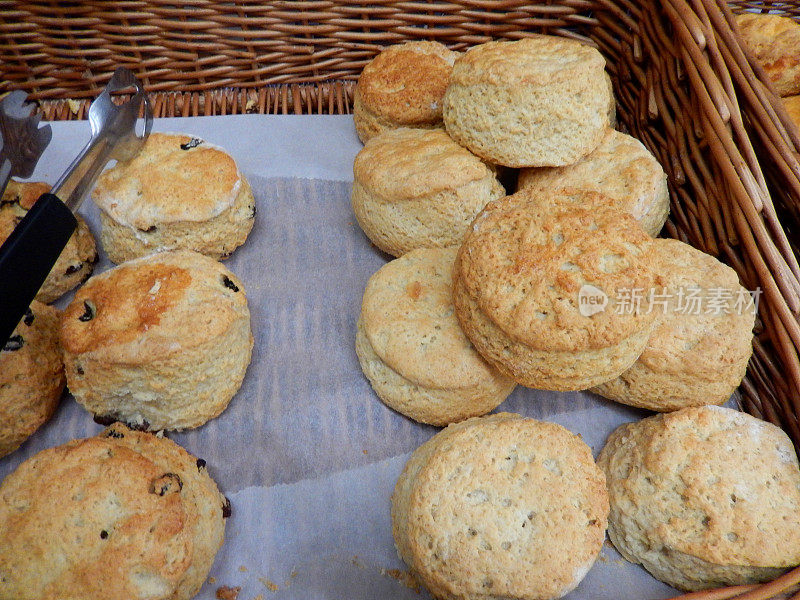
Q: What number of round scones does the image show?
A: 14